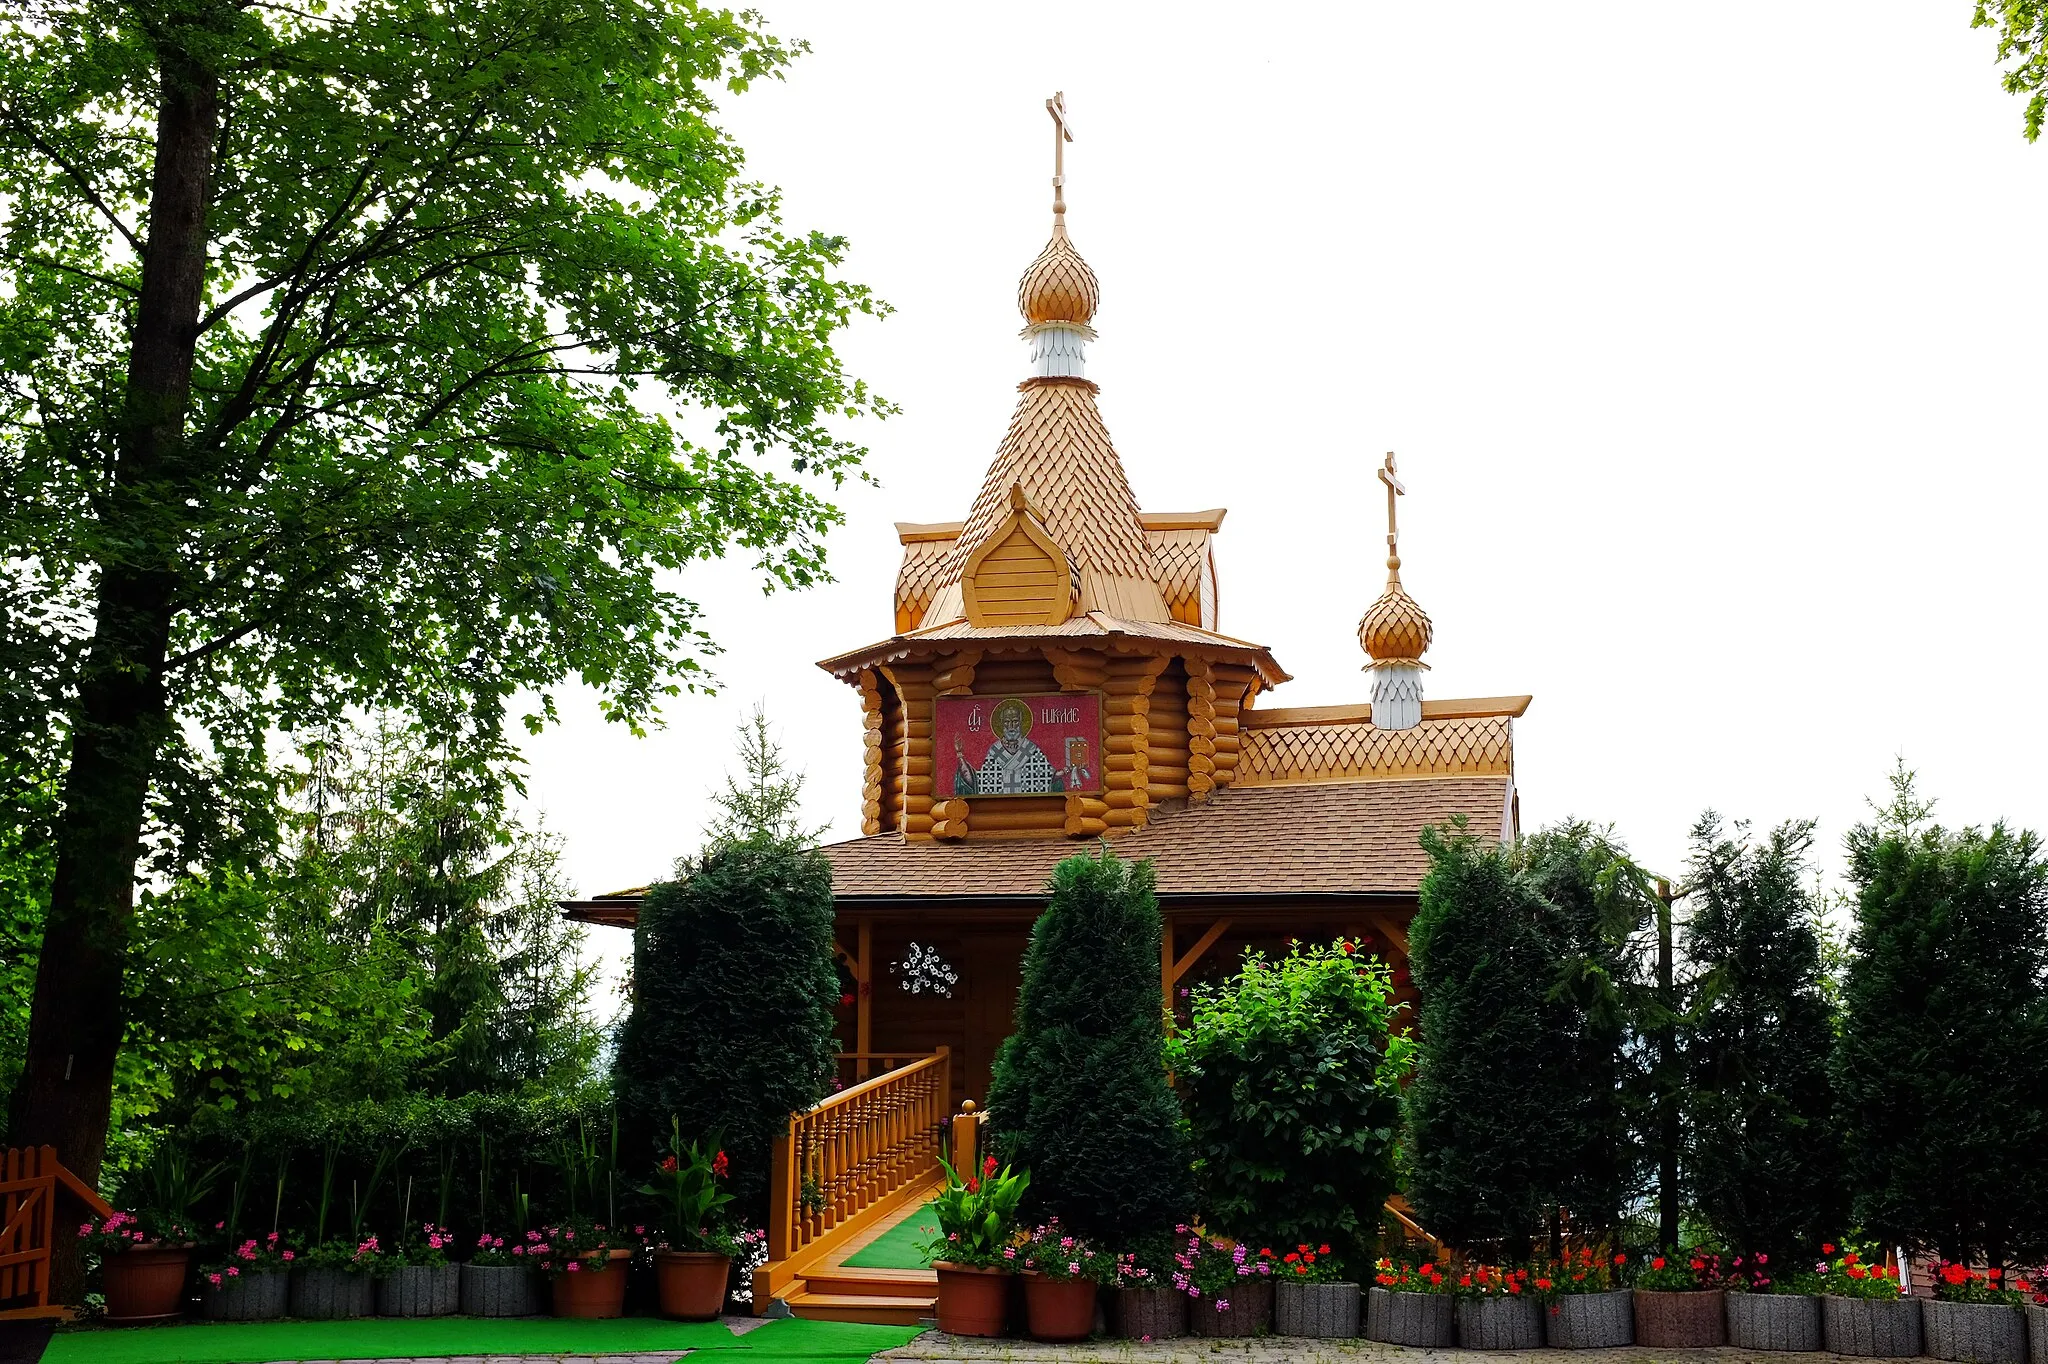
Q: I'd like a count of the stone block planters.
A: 15